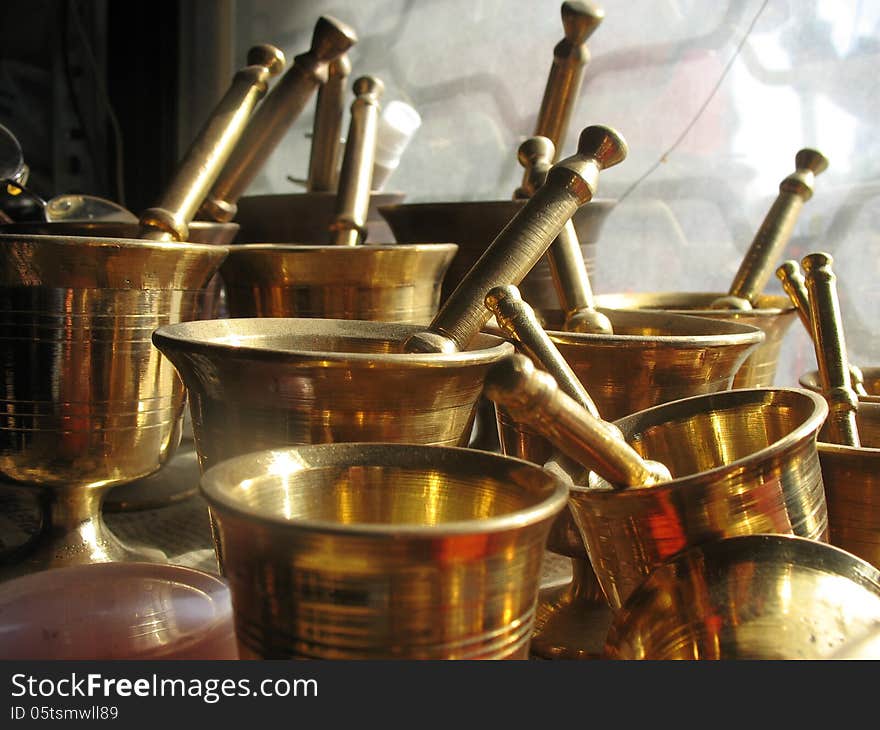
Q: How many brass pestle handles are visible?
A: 12